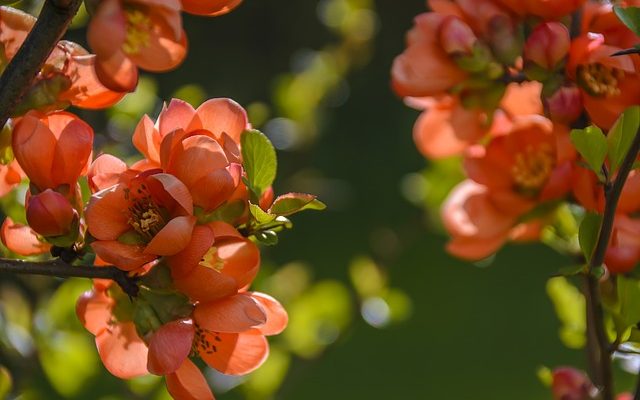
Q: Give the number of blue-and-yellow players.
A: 0